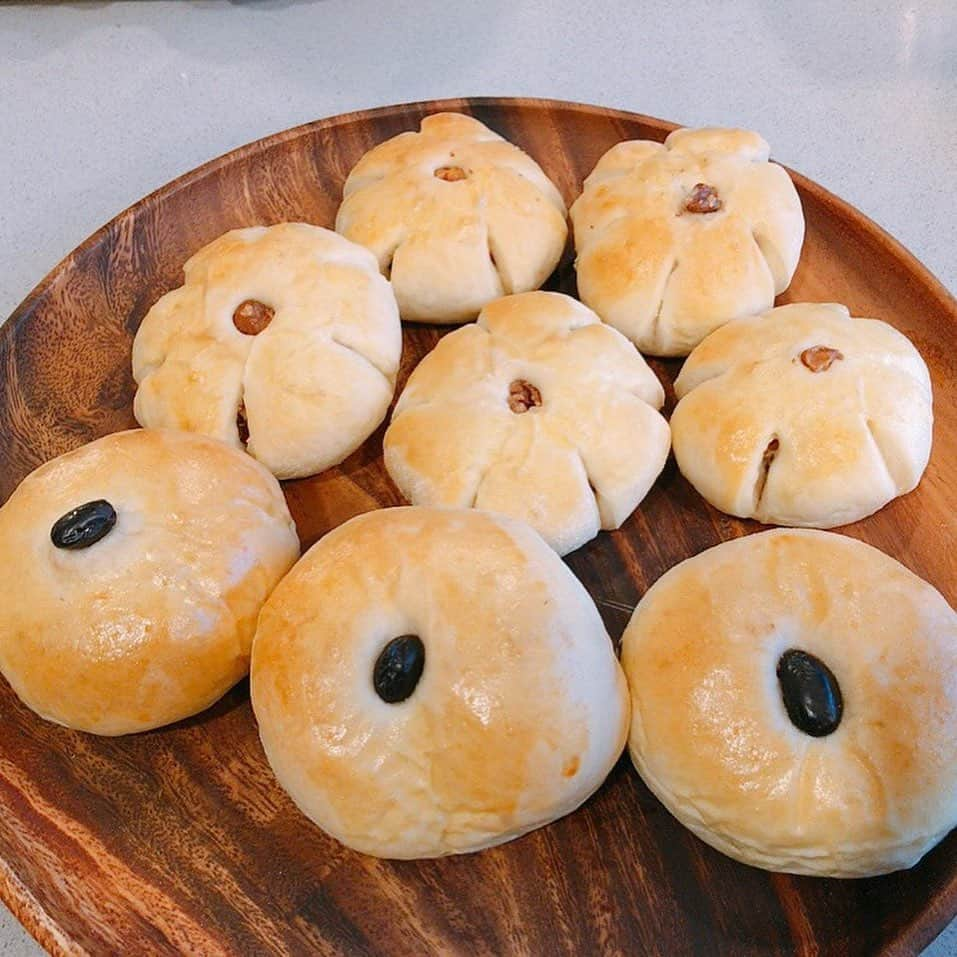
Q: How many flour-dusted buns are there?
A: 0